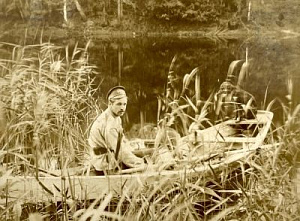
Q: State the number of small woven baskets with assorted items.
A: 0